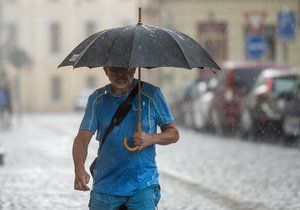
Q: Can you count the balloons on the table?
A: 0